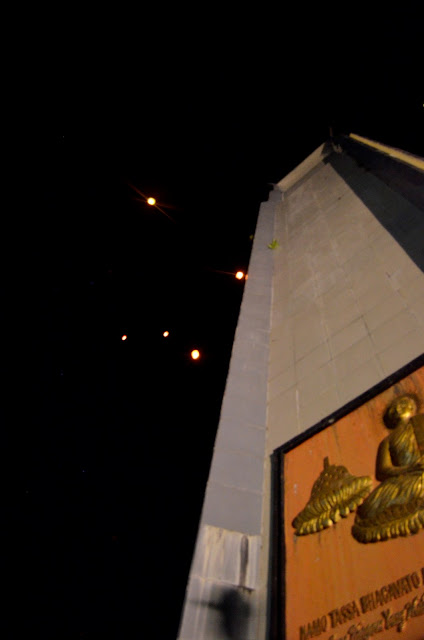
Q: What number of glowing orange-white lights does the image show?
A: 5